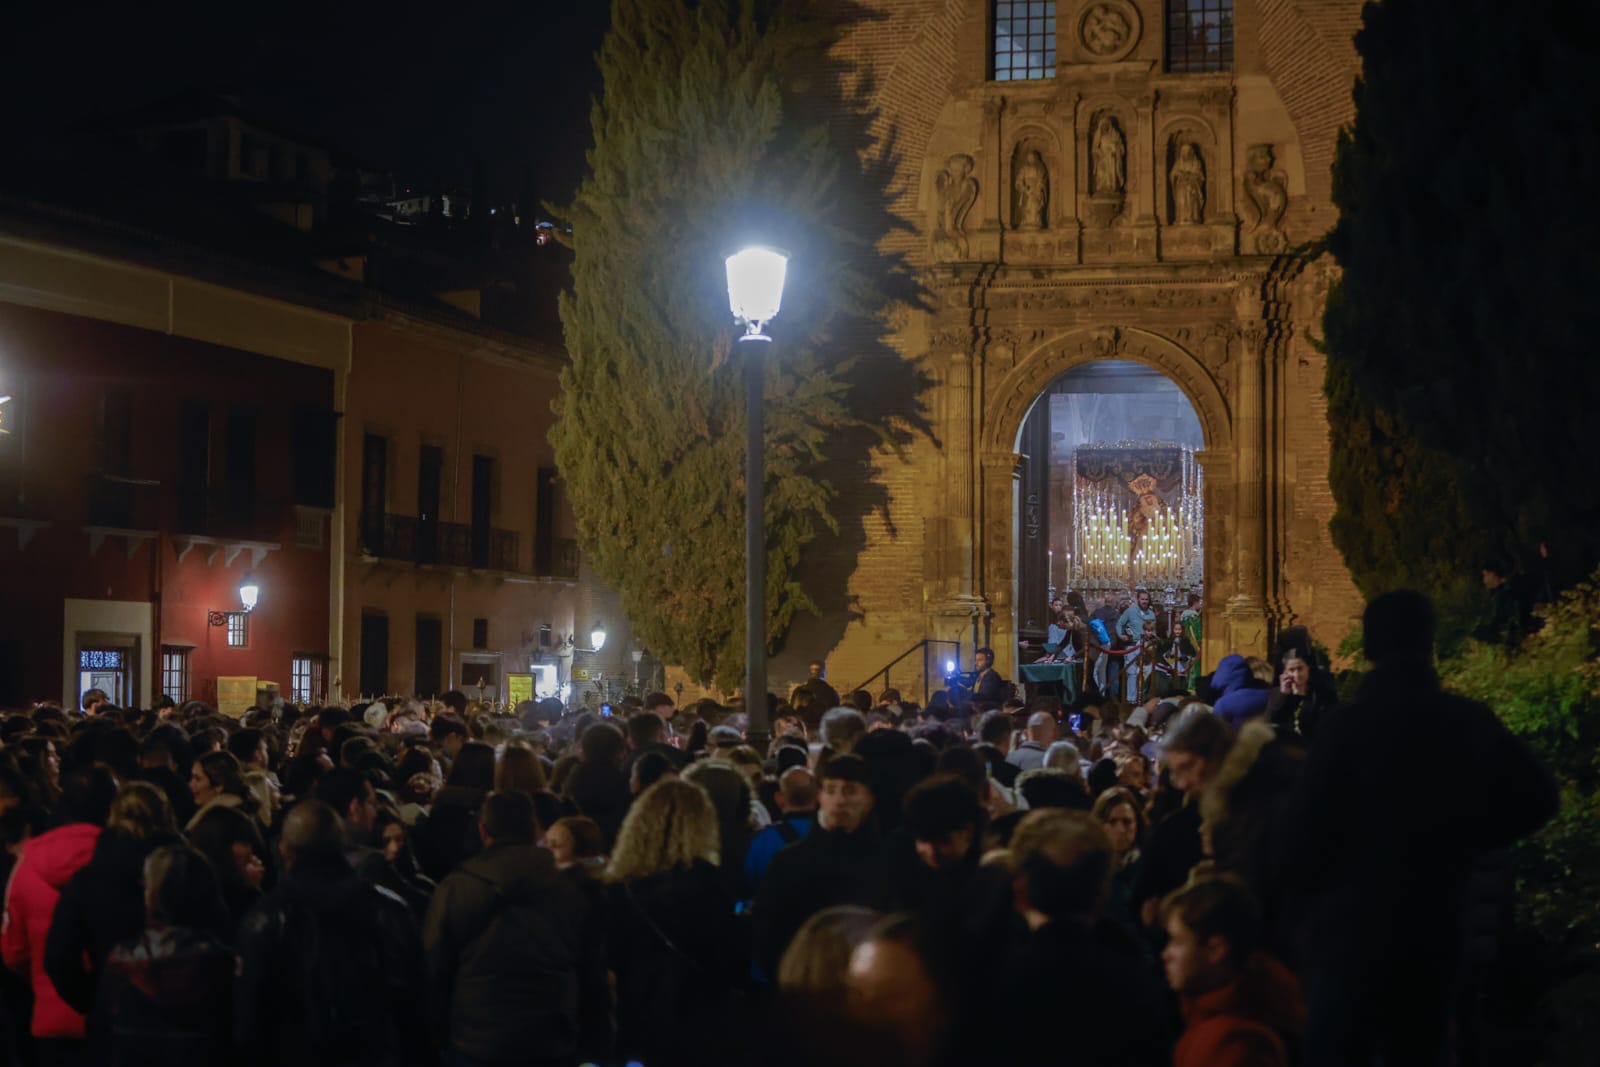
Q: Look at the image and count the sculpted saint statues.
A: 3